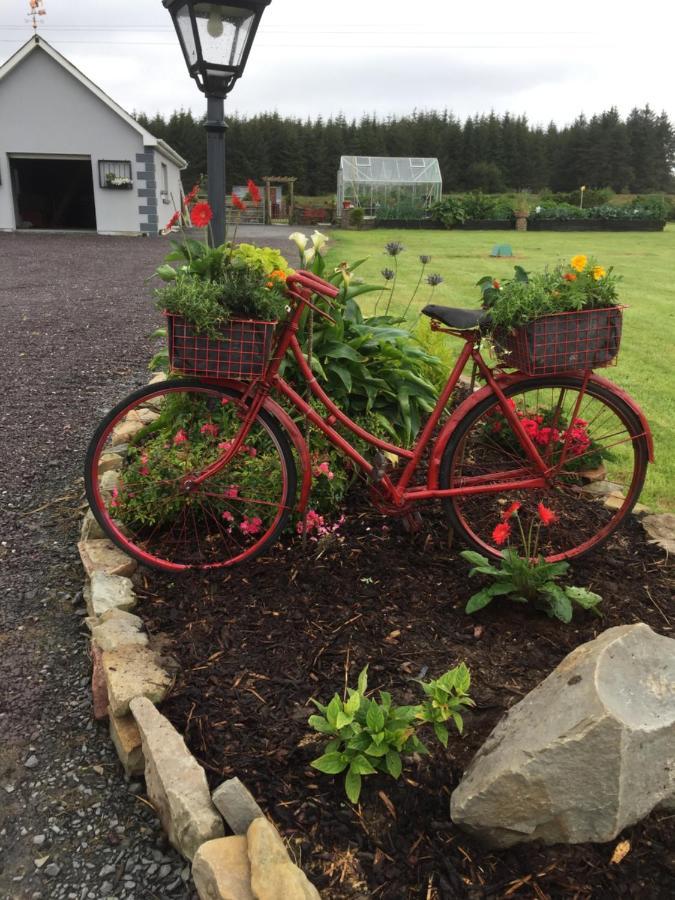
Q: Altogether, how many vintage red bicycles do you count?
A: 1